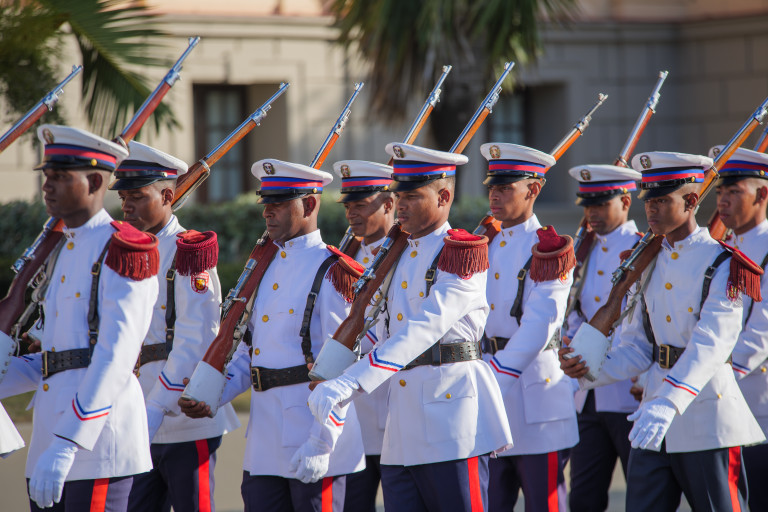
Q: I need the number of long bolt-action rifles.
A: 10